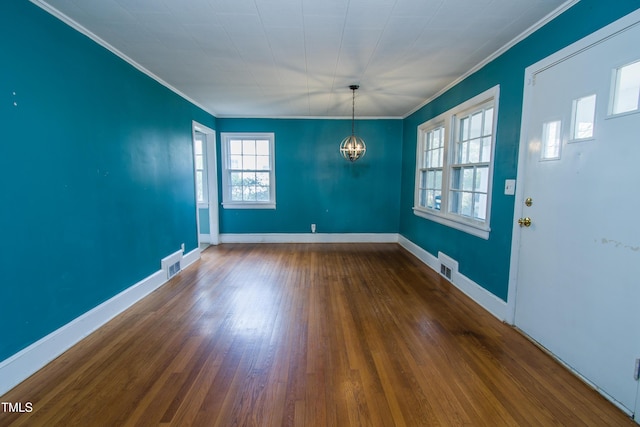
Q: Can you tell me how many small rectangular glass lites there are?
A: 3